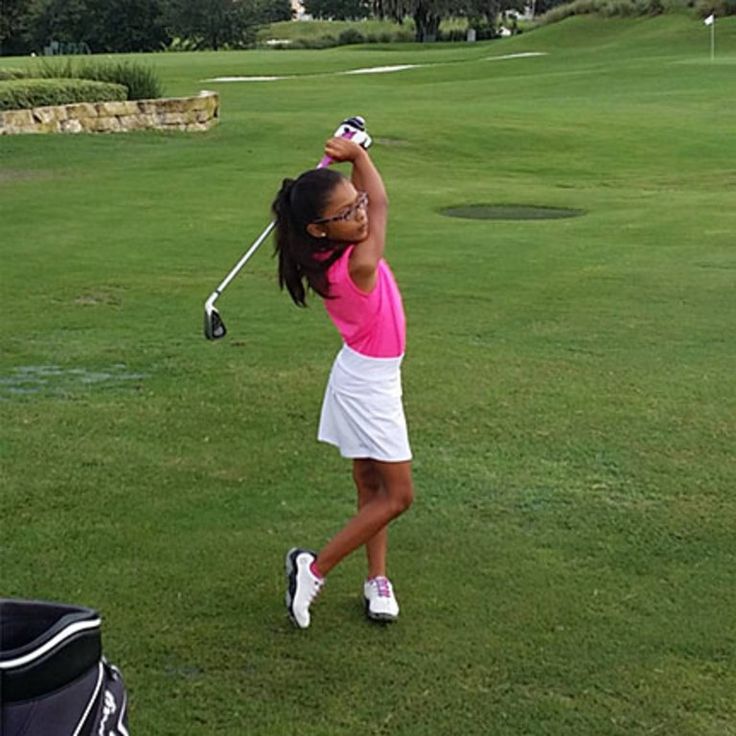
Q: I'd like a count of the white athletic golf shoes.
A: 2